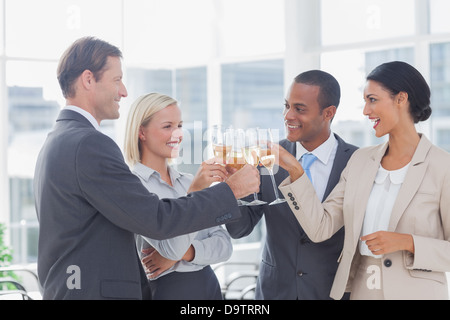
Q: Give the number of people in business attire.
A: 4